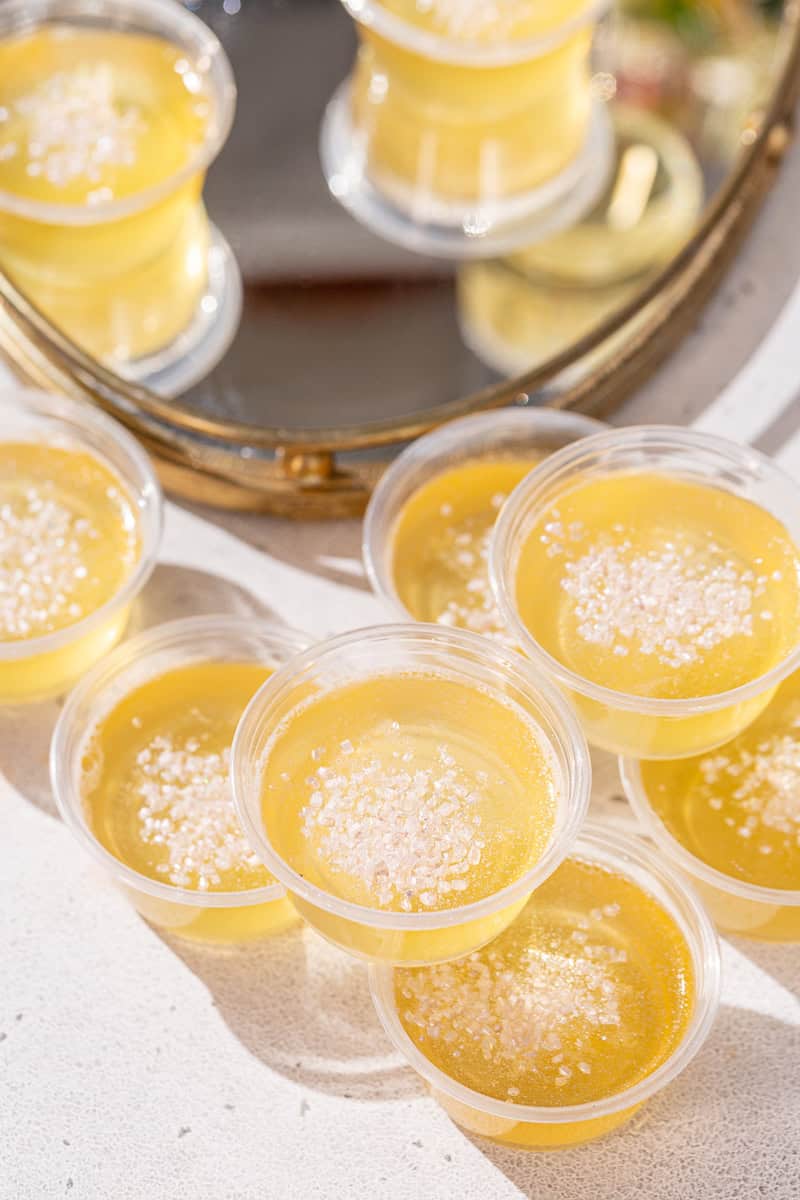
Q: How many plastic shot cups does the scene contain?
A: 9